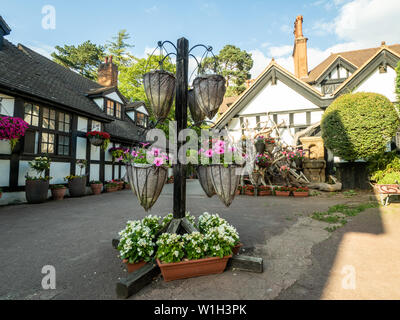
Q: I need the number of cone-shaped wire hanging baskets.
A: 6